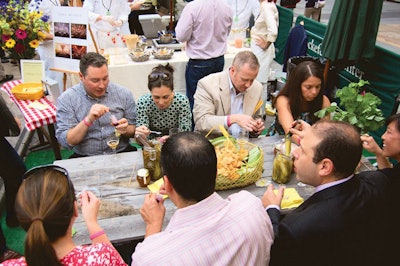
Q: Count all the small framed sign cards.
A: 1